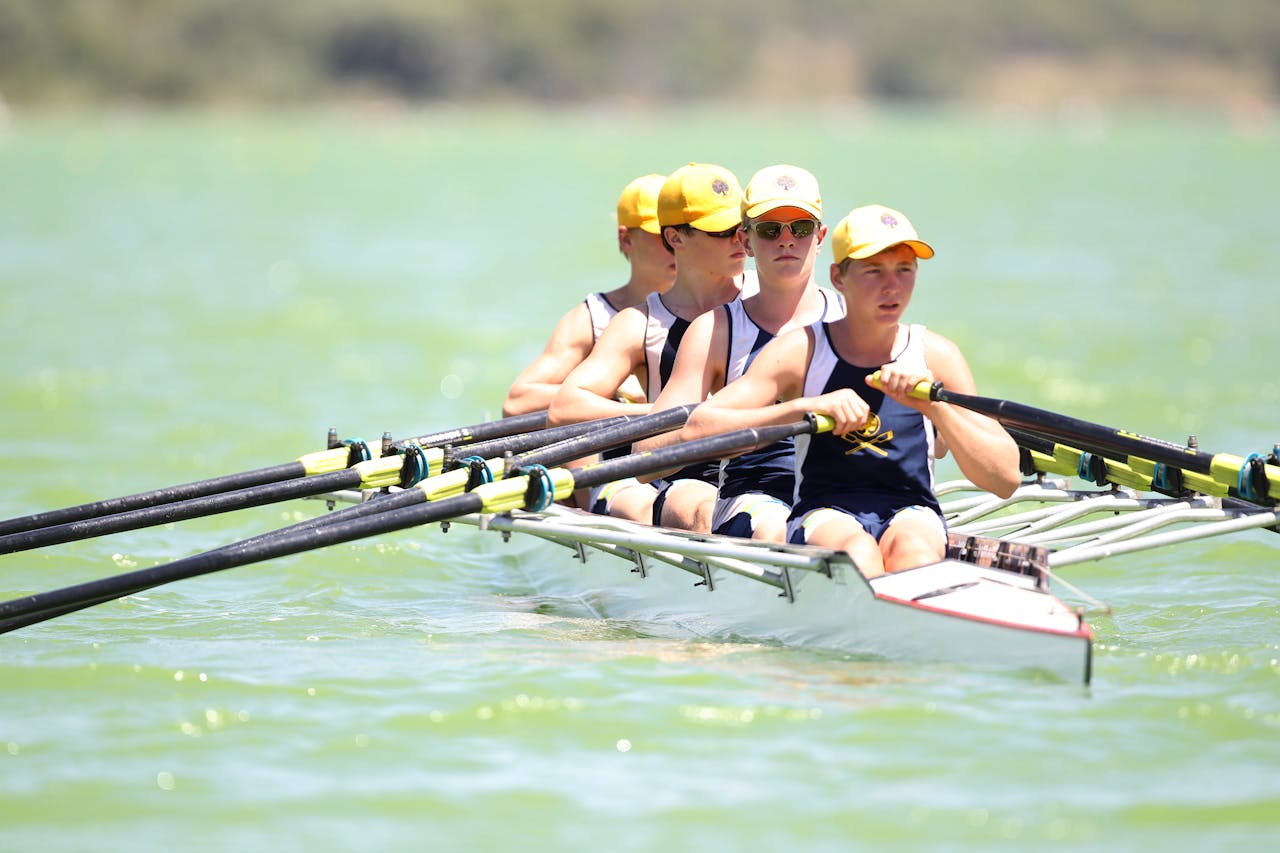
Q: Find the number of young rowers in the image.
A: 4